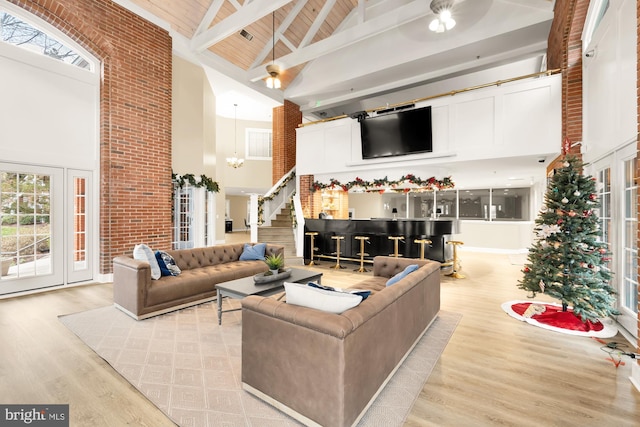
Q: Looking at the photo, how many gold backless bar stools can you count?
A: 6